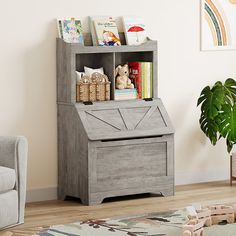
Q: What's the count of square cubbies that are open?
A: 2